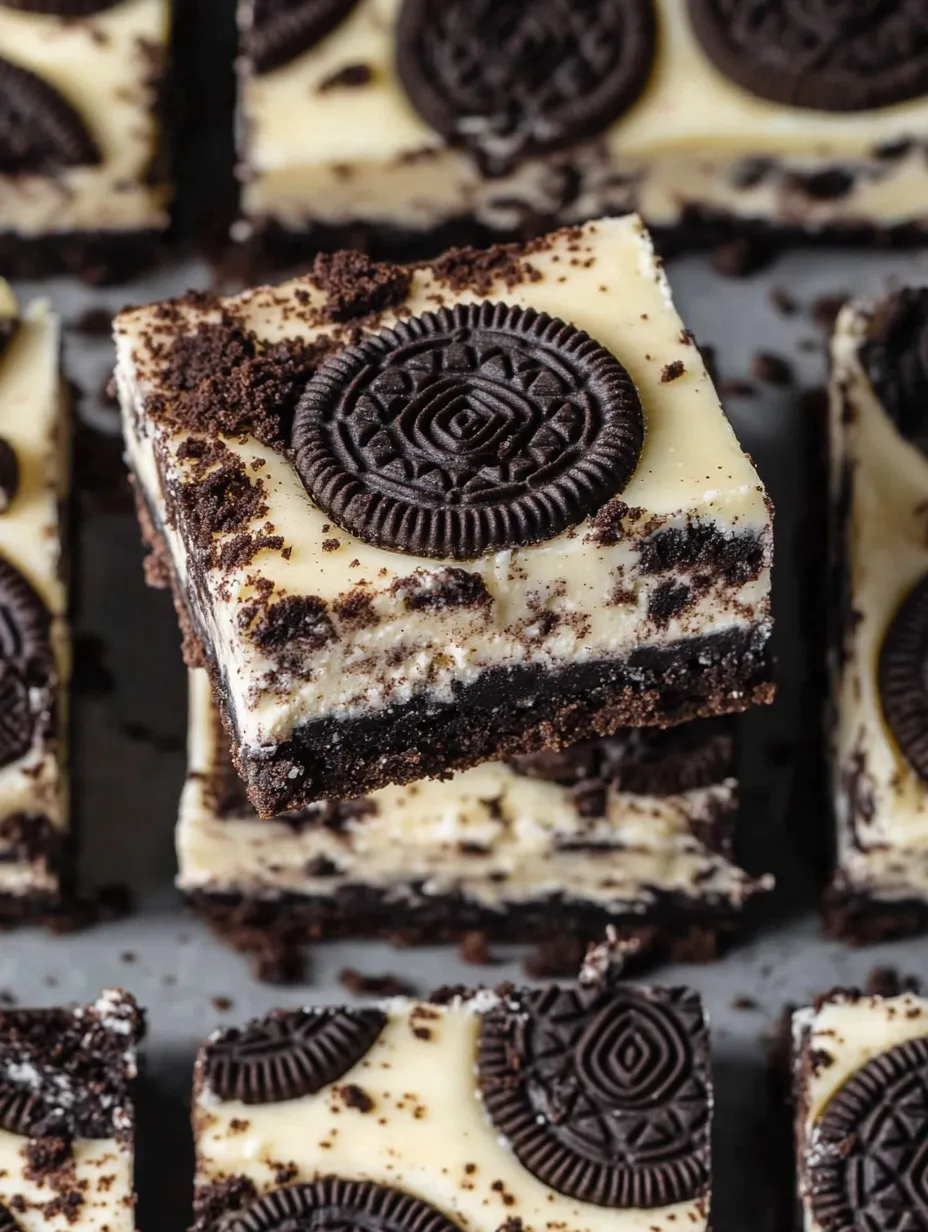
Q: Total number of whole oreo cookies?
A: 1